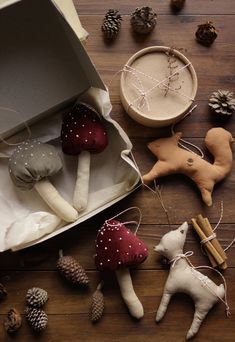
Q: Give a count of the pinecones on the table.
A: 11